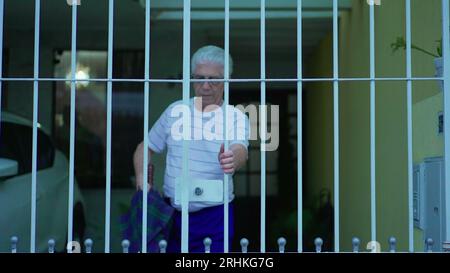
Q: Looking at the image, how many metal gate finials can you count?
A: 12